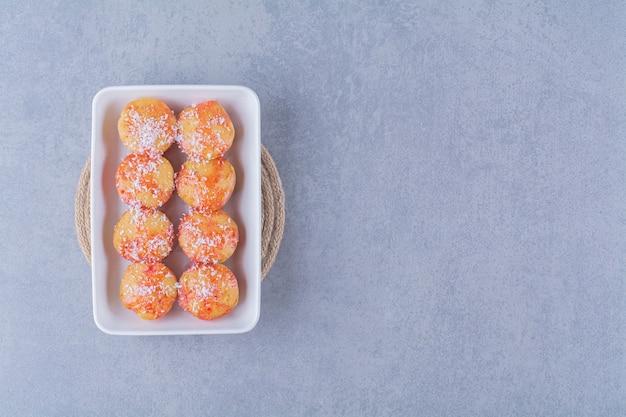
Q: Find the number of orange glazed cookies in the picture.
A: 8